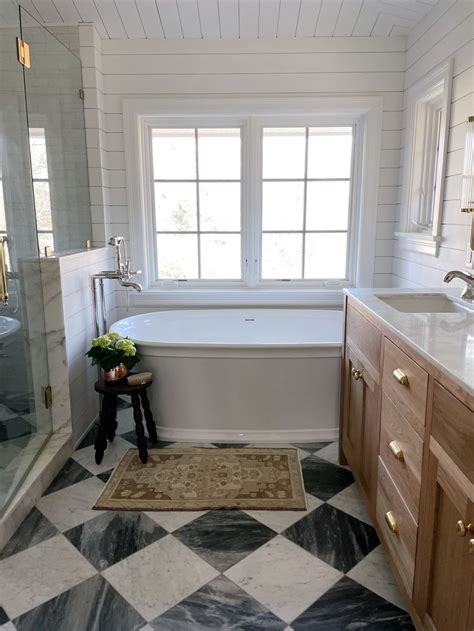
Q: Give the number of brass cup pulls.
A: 3